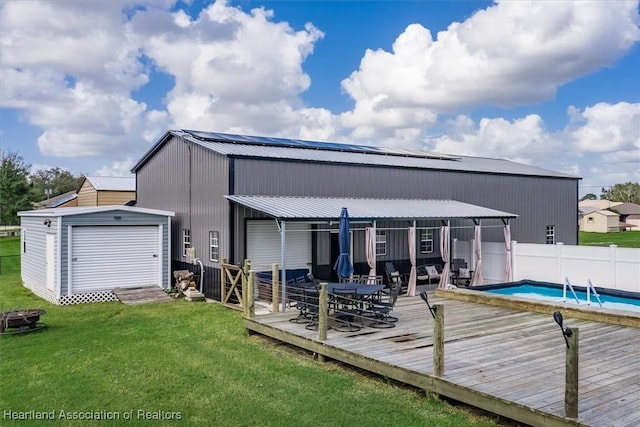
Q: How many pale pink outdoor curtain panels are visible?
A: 5